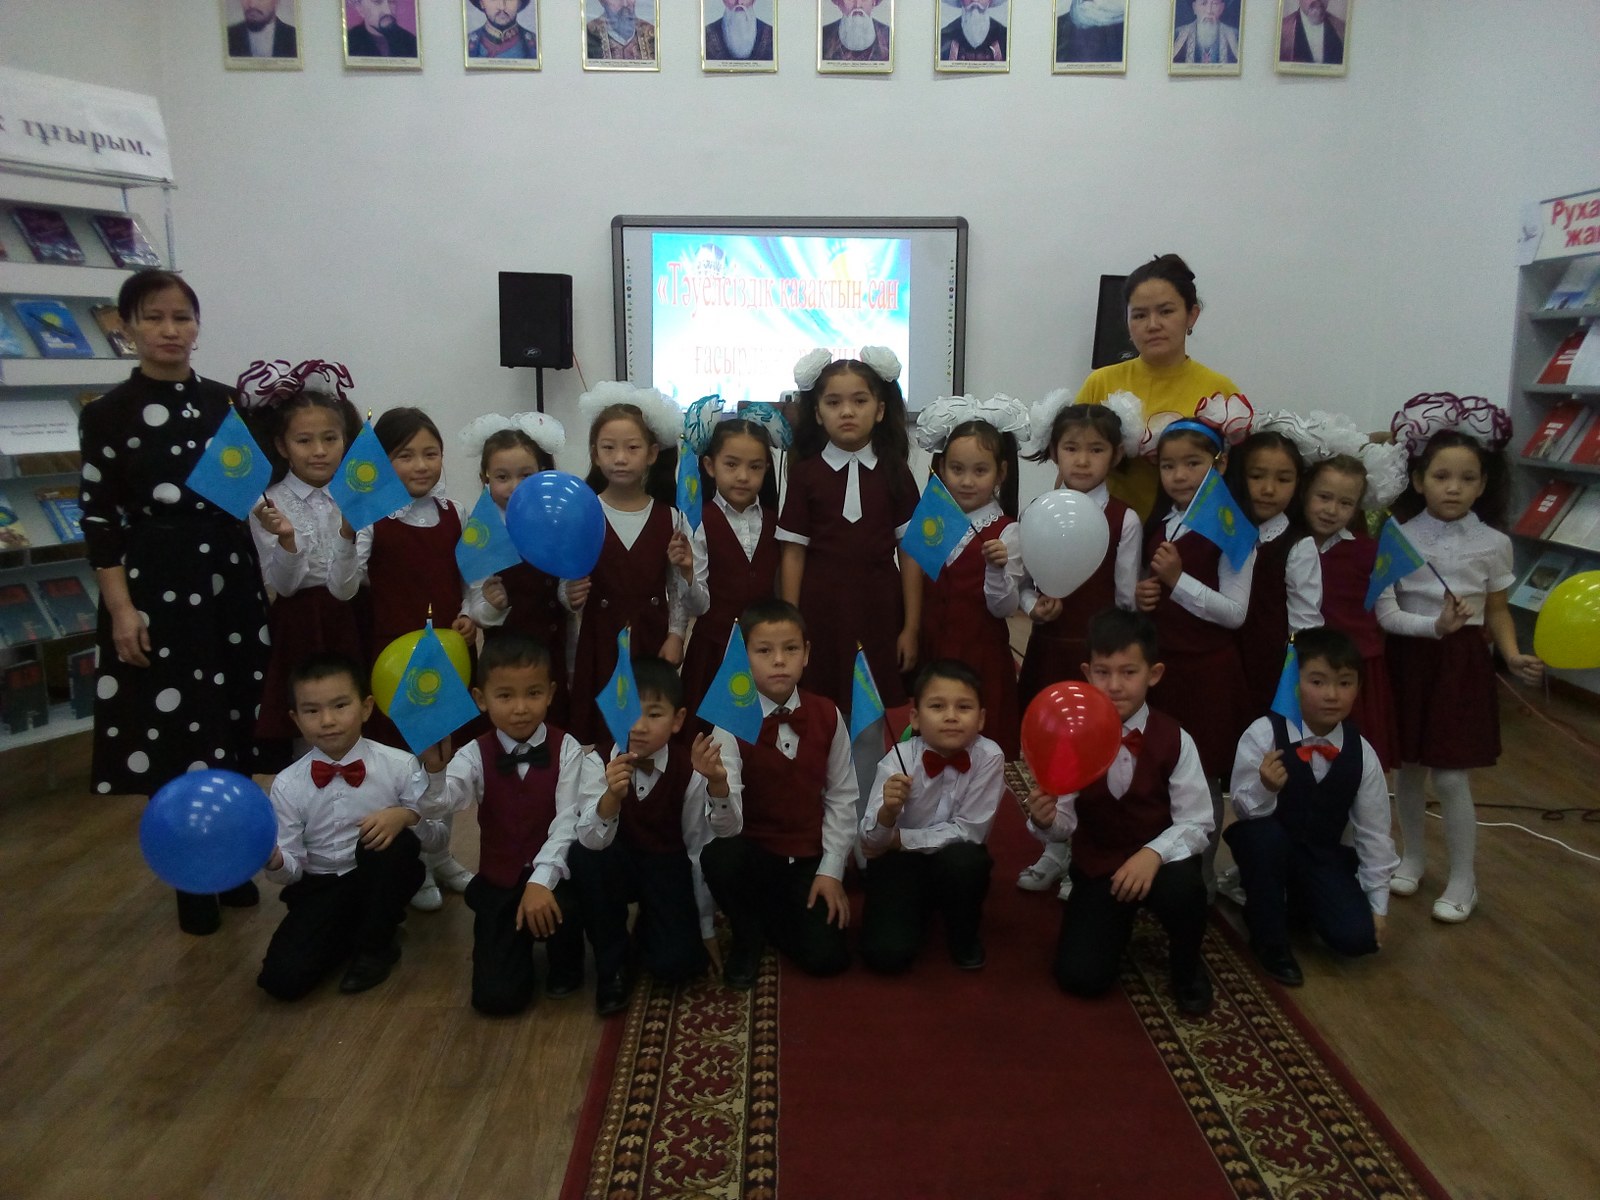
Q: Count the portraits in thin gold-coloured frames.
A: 10